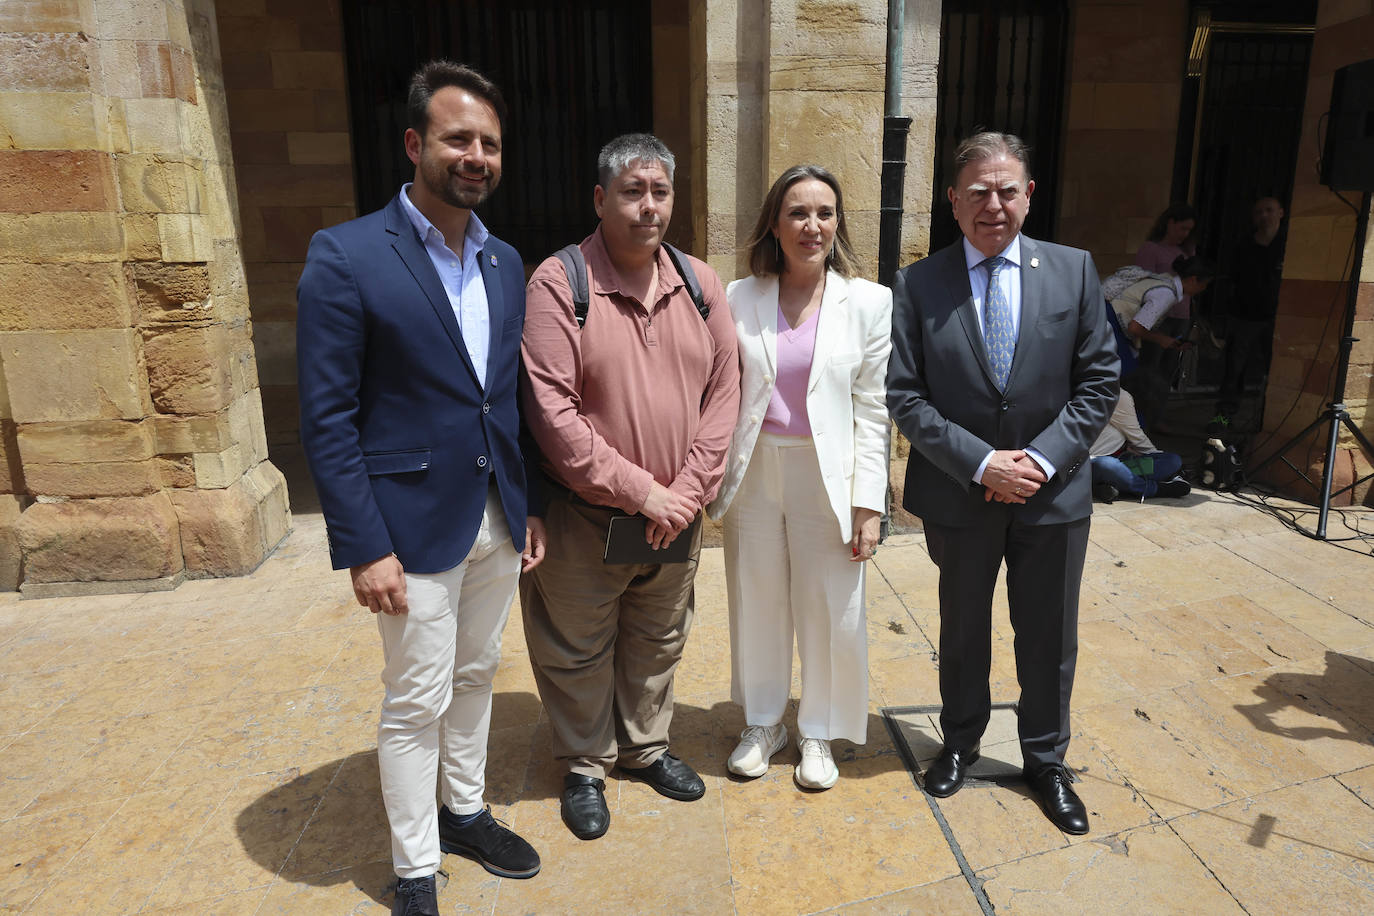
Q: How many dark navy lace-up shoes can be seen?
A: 2